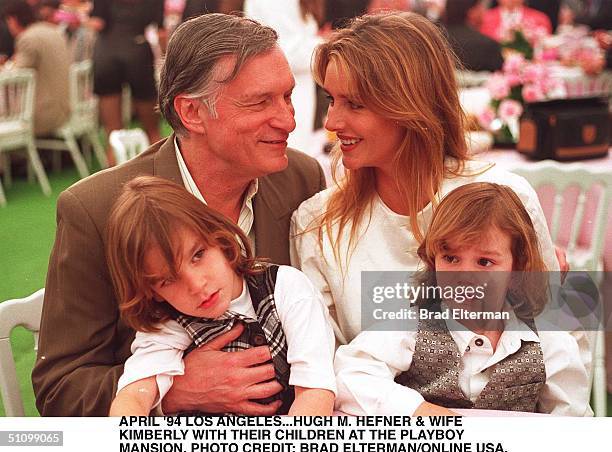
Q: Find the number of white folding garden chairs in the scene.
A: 5